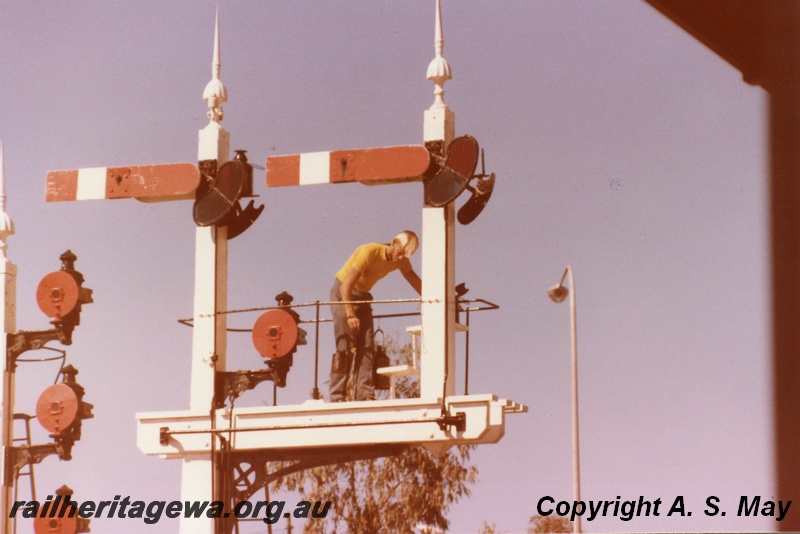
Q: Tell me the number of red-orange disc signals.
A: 4